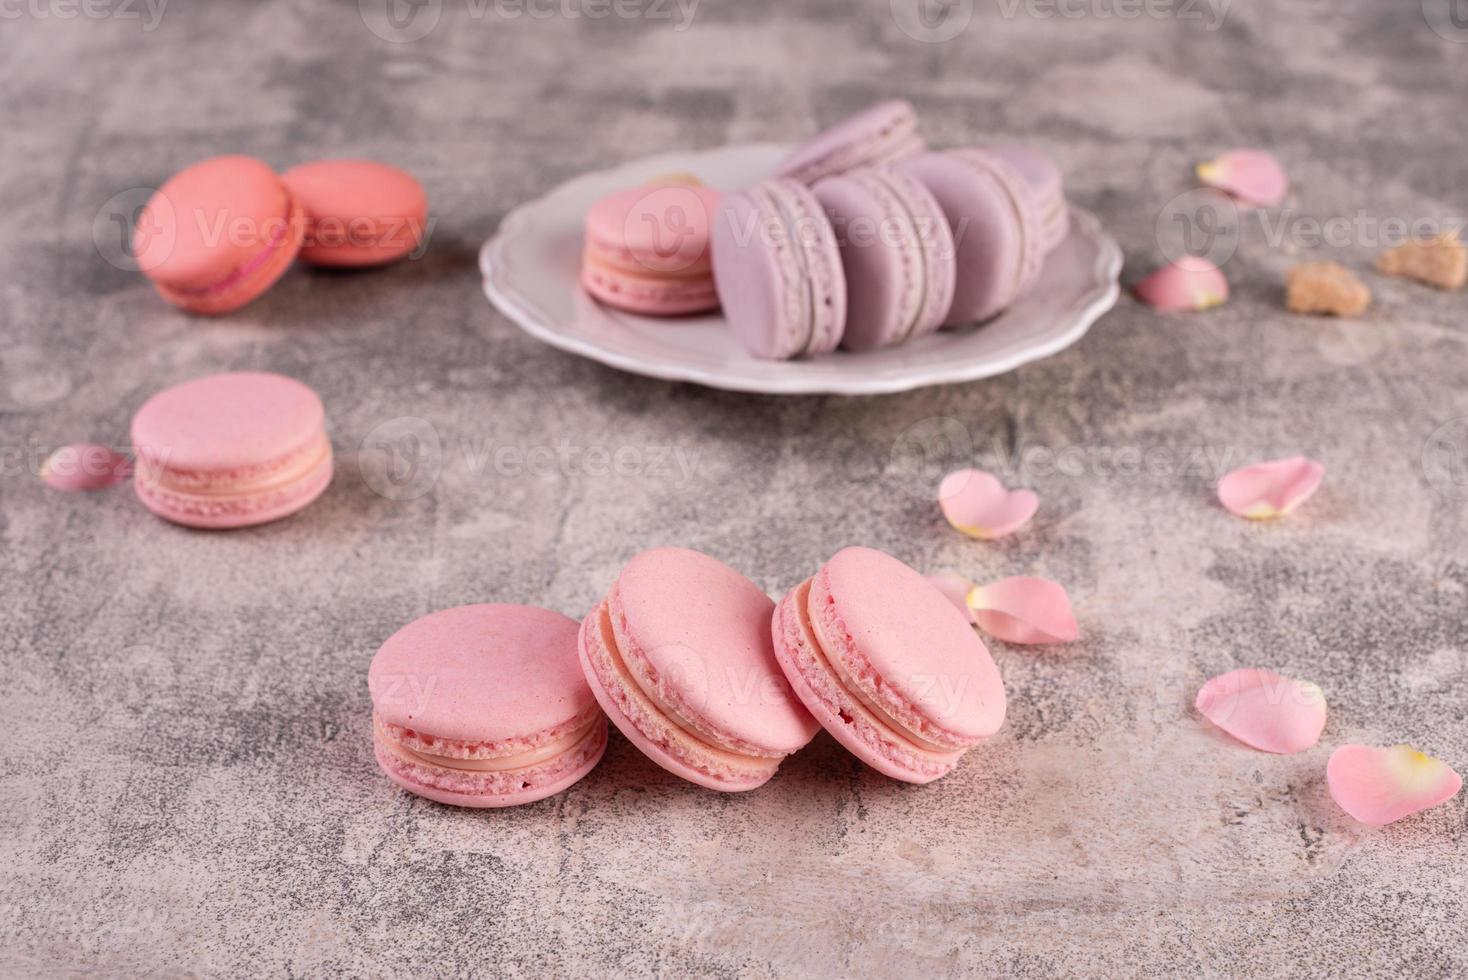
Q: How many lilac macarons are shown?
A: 5